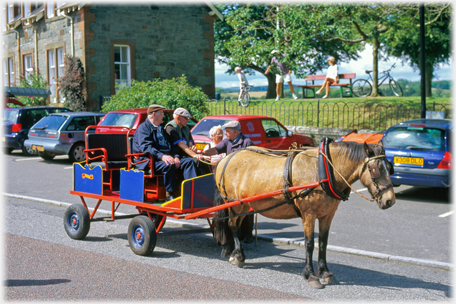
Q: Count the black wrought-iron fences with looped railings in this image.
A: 1